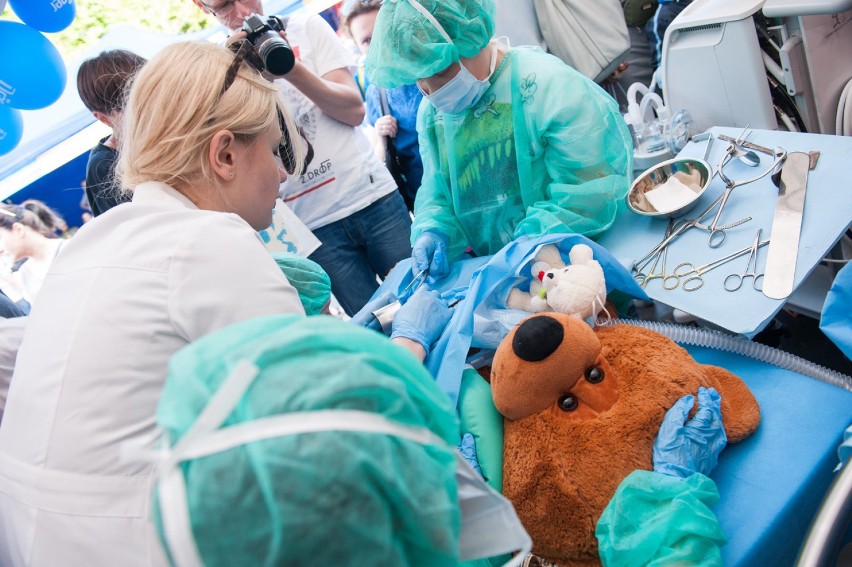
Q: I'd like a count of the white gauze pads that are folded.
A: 1